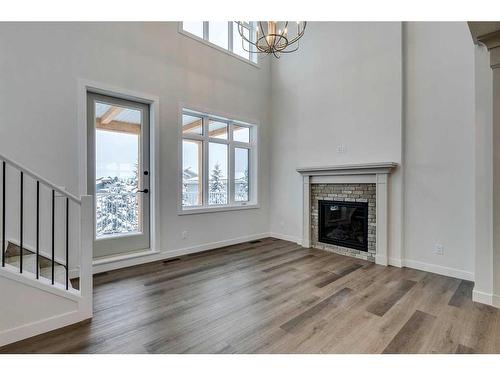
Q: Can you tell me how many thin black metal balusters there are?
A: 5